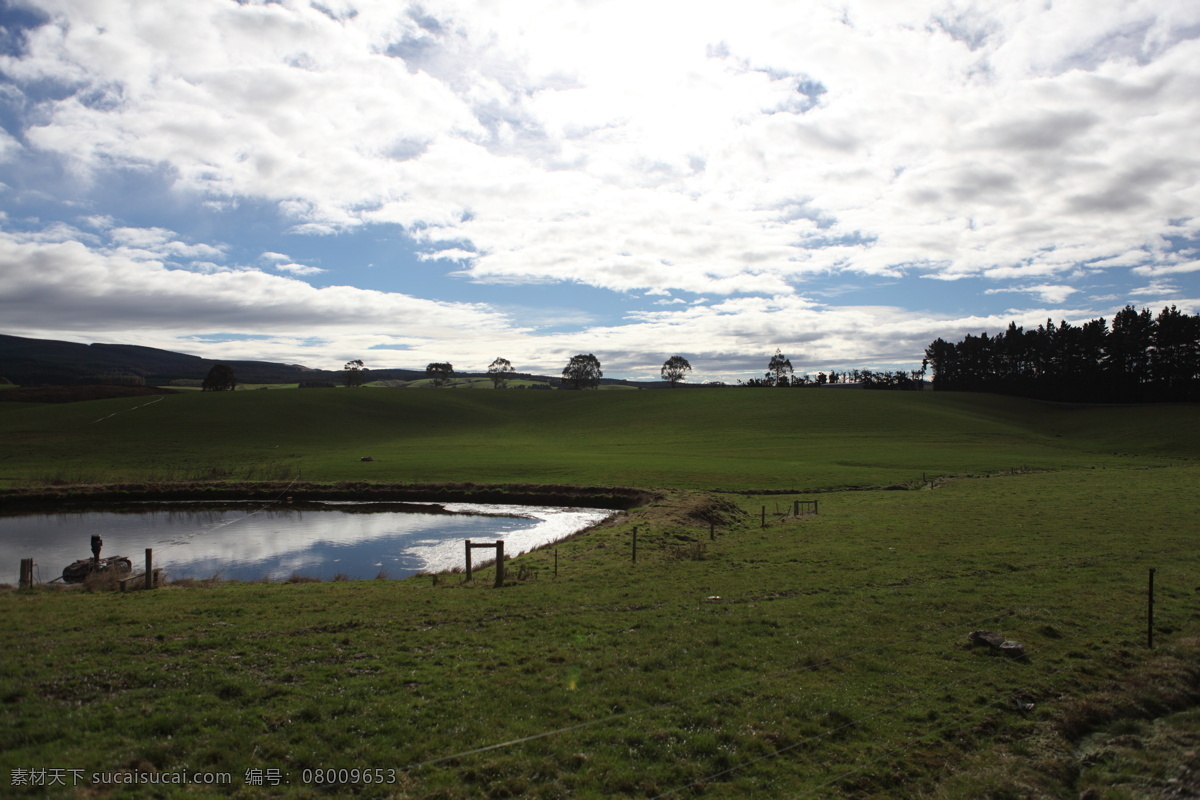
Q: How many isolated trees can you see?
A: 7